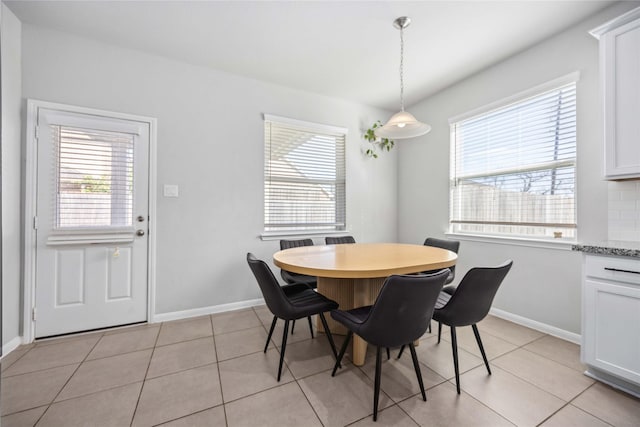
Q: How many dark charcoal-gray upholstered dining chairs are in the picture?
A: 6